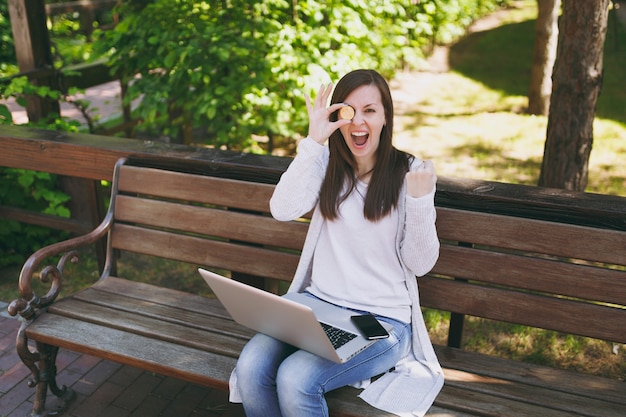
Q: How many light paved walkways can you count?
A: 1